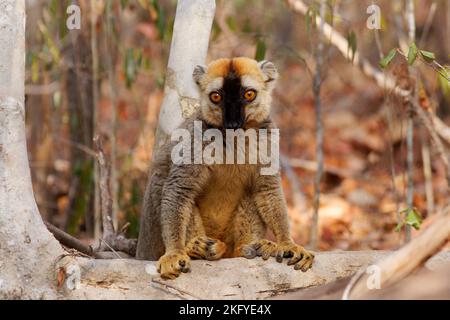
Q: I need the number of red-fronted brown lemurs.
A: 1